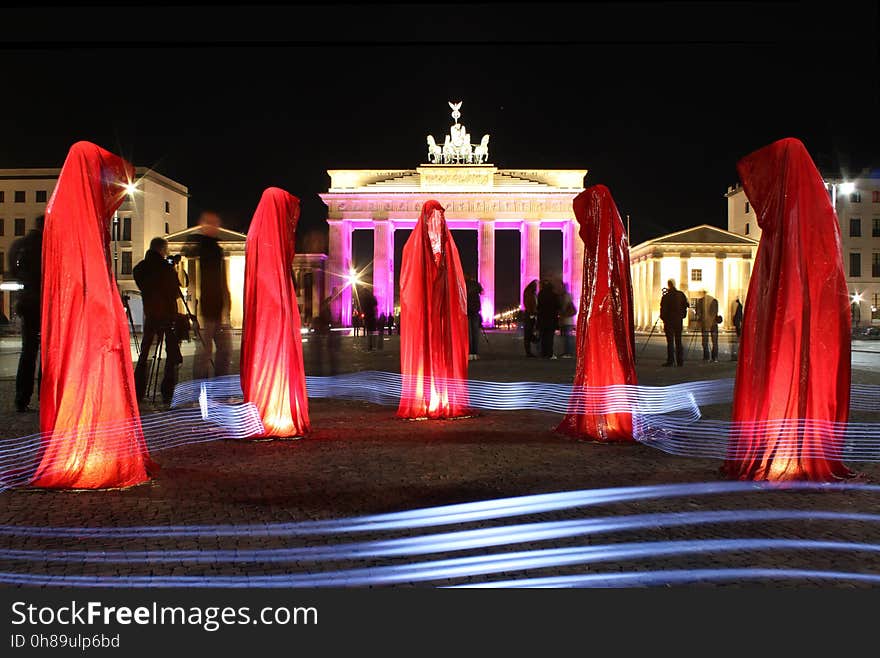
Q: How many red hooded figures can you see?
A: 5